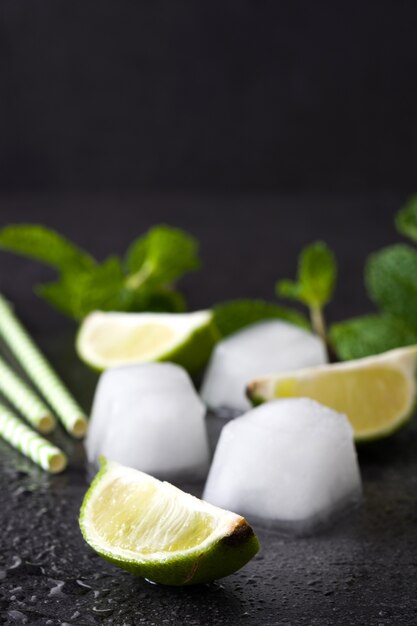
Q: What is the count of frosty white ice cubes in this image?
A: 3